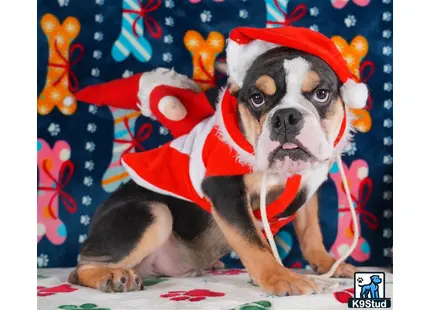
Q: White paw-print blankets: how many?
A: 1